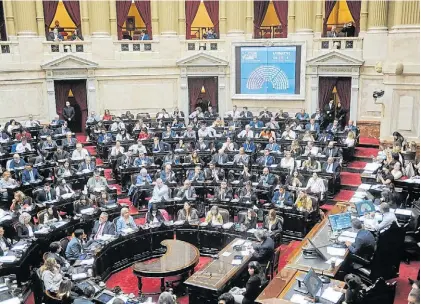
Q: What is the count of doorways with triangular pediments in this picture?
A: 3